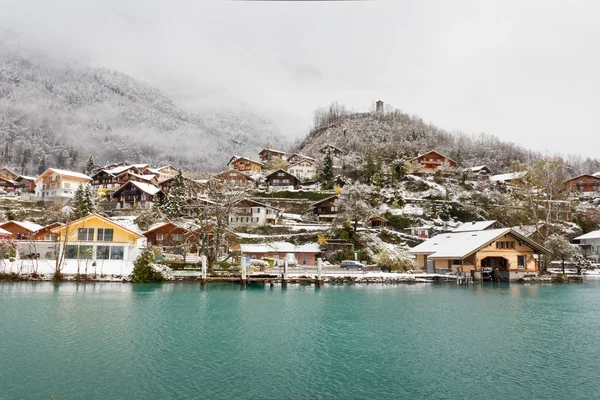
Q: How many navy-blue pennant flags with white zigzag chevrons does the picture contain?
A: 0